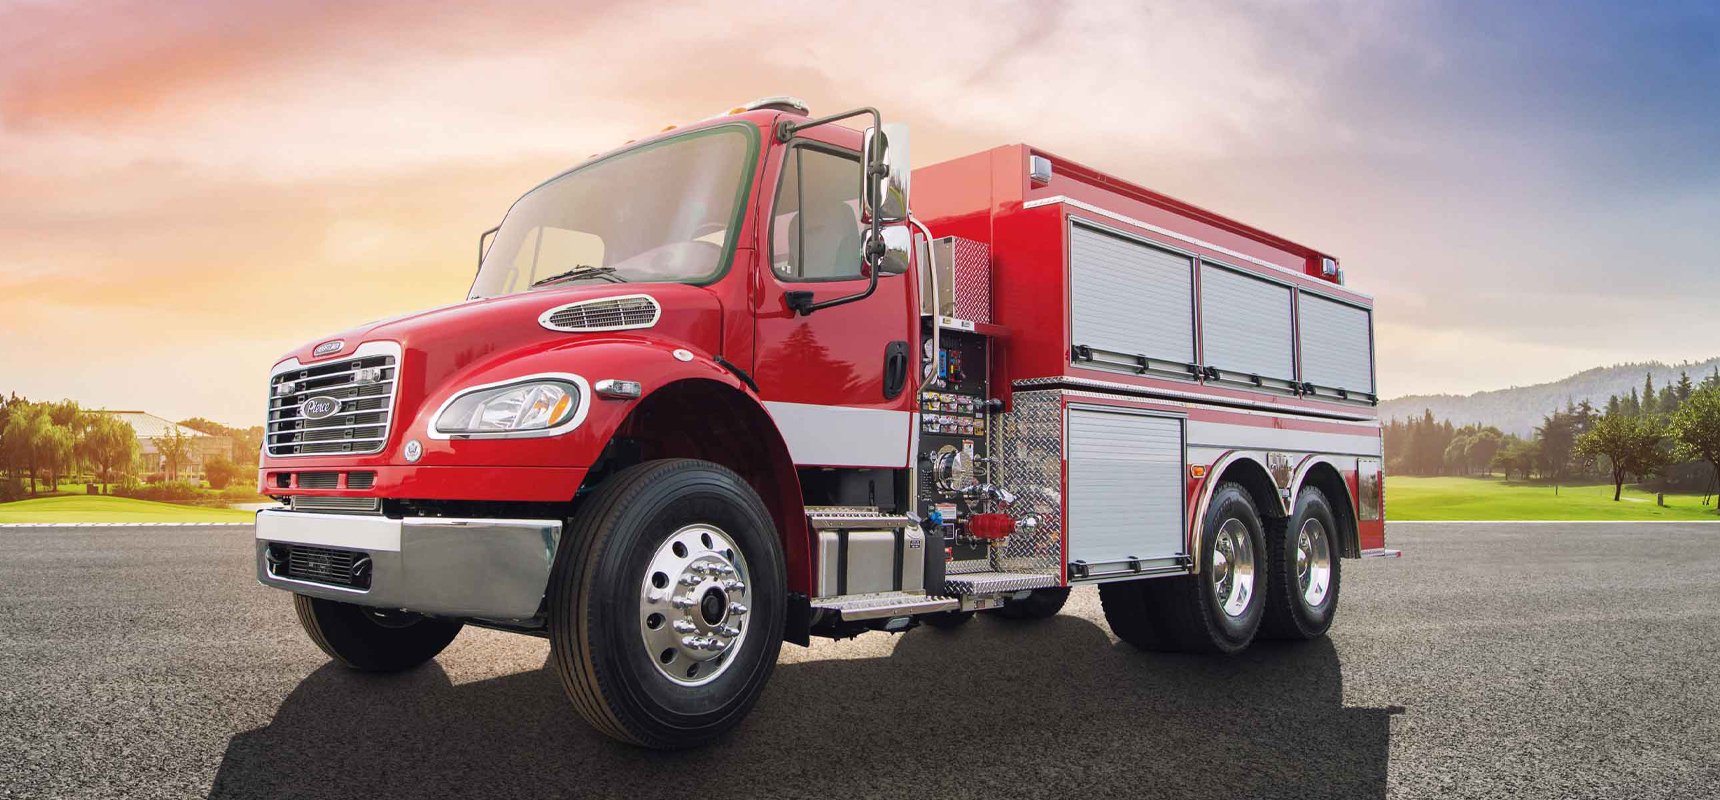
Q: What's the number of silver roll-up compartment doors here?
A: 4